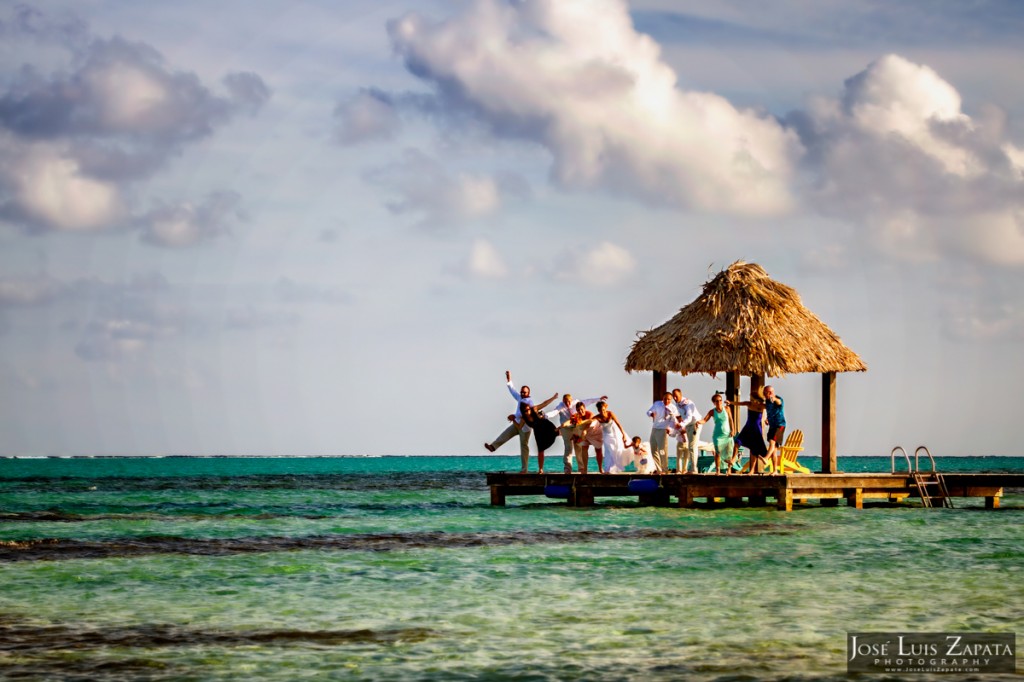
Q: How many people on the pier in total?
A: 12